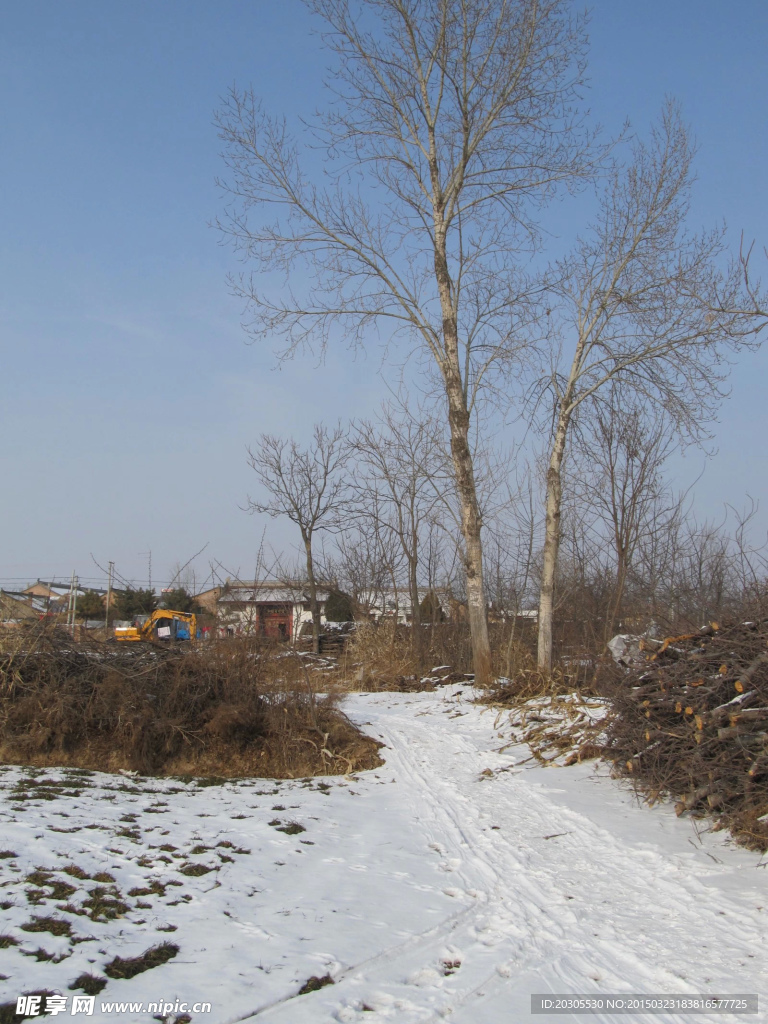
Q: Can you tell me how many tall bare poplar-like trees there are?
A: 2